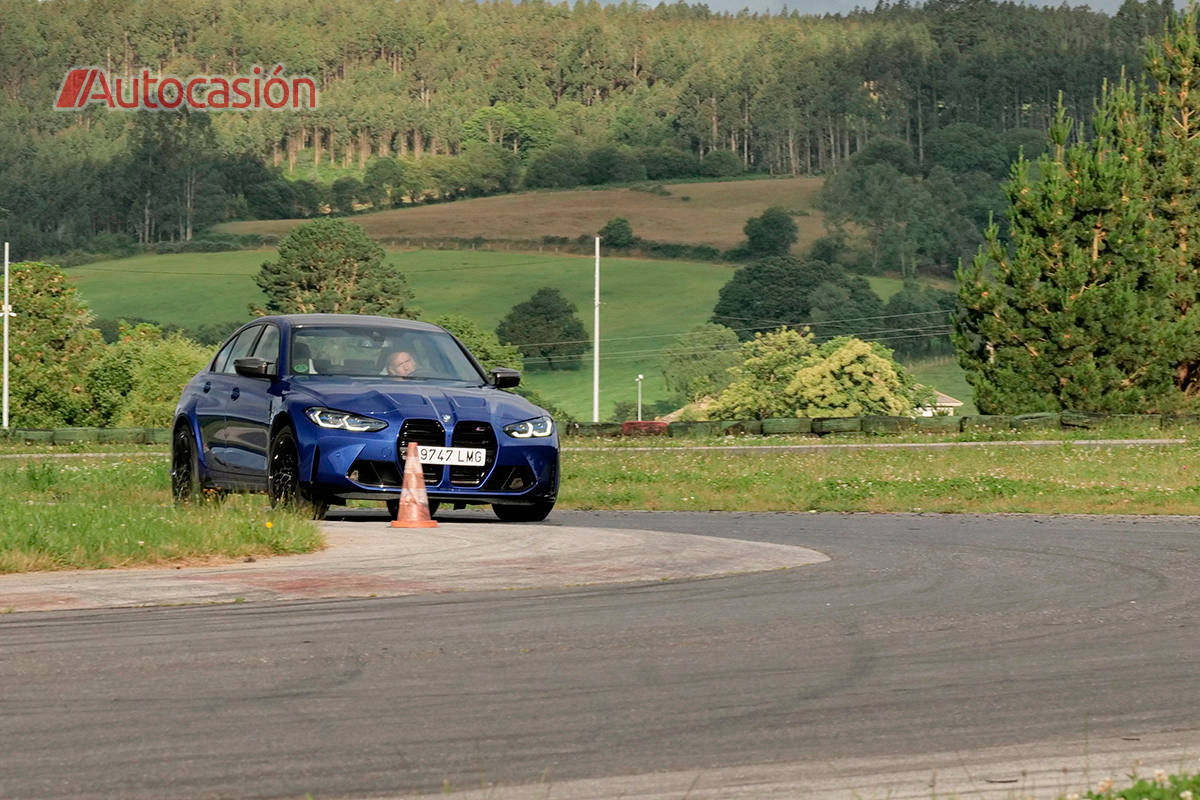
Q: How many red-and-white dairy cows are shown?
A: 0